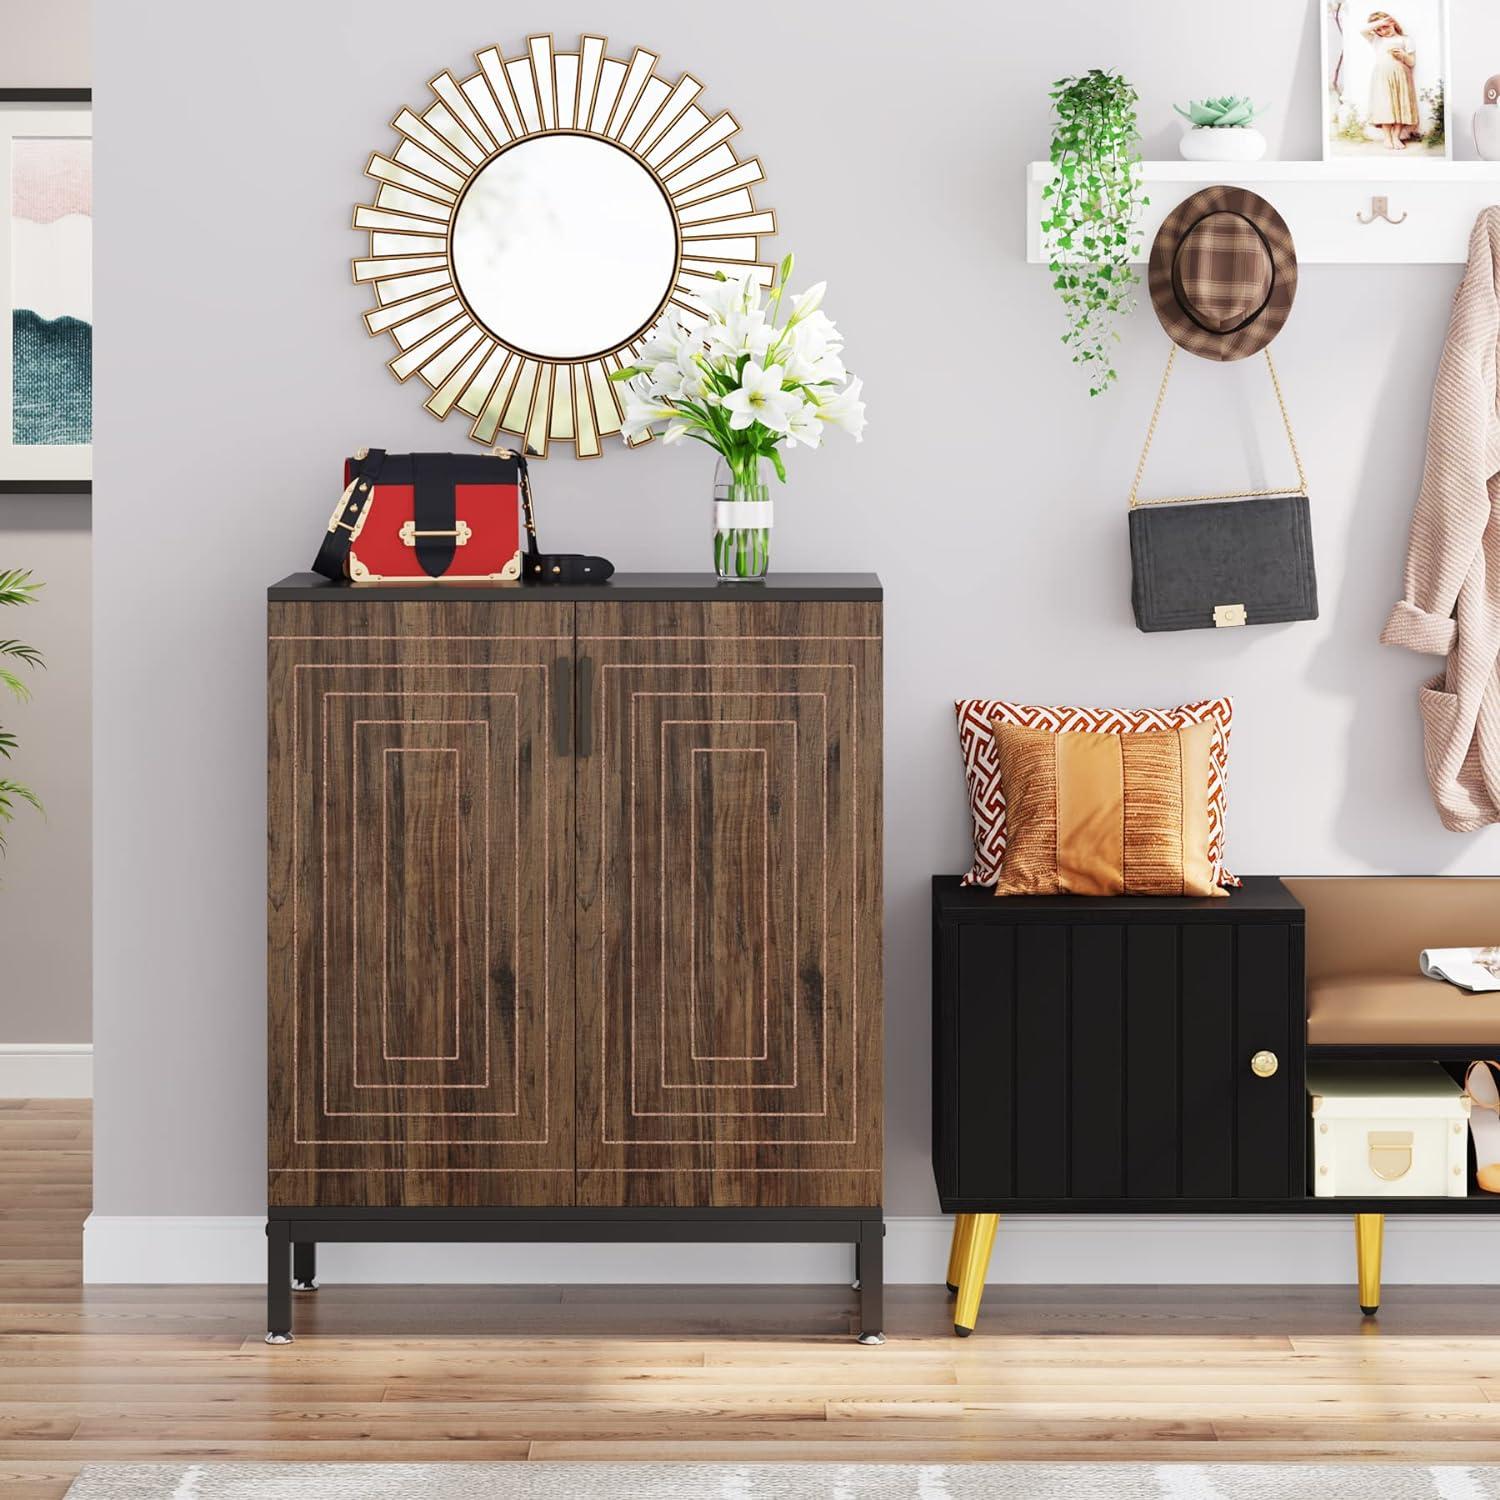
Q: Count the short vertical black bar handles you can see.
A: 2